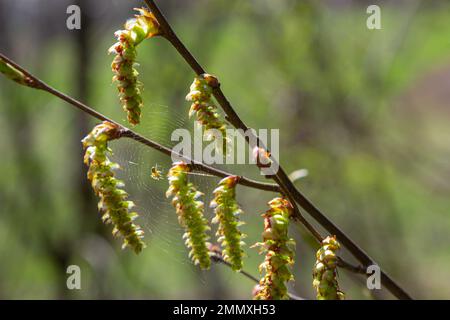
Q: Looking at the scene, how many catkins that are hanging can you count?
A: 7